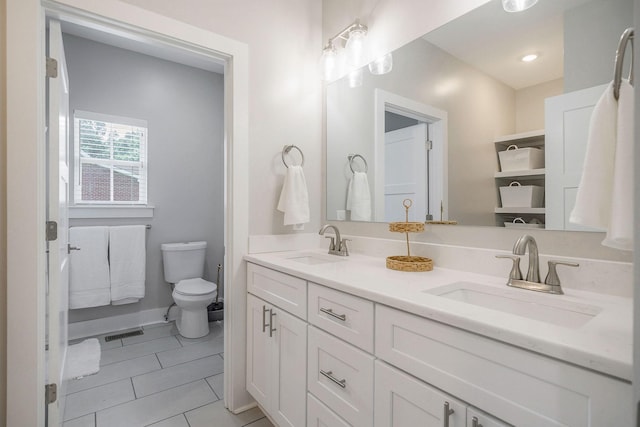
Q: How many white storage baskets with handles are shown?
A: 3